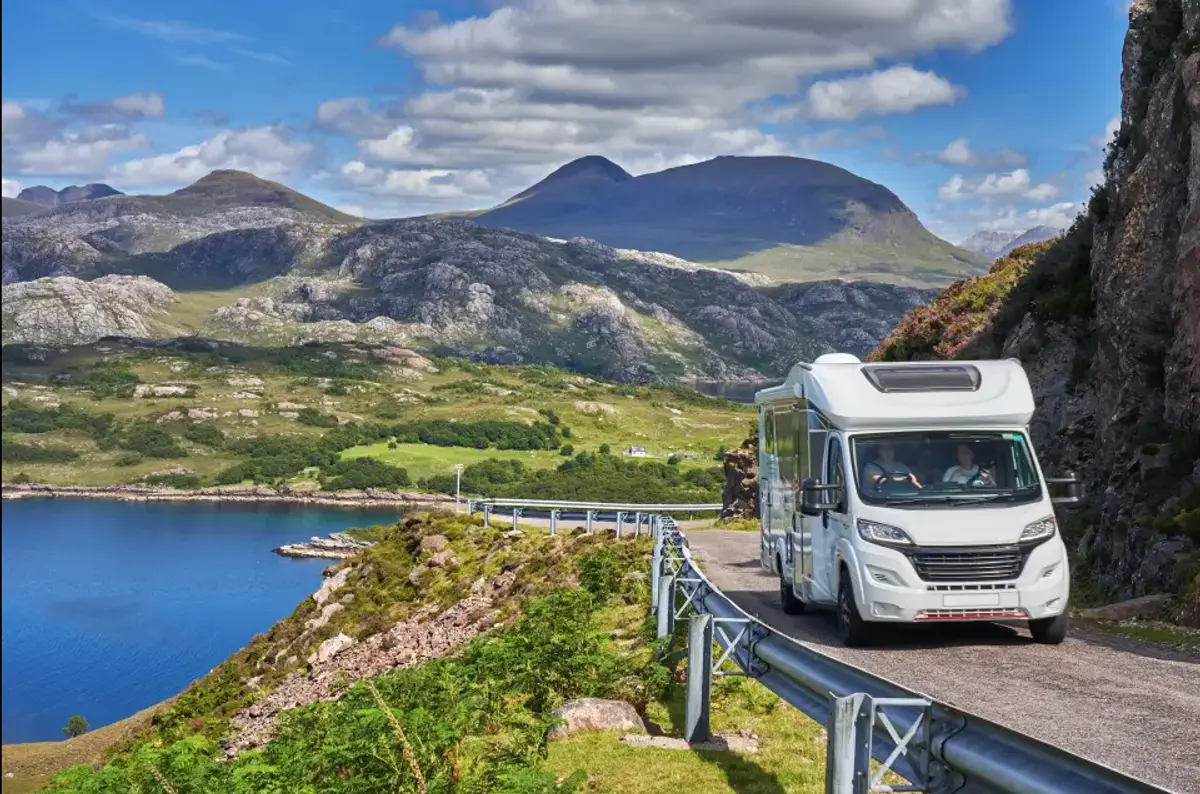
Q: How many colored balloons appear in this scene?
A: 0